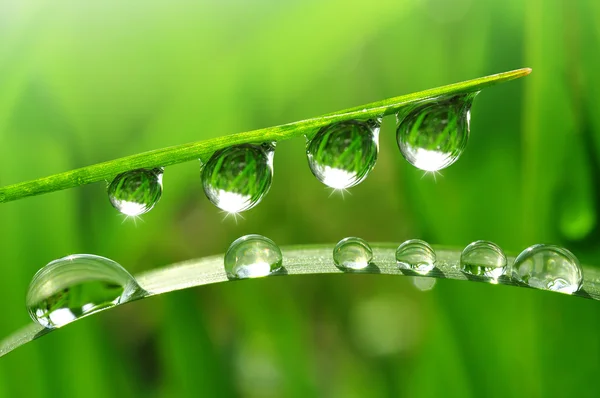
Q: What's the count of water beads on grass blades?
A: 10